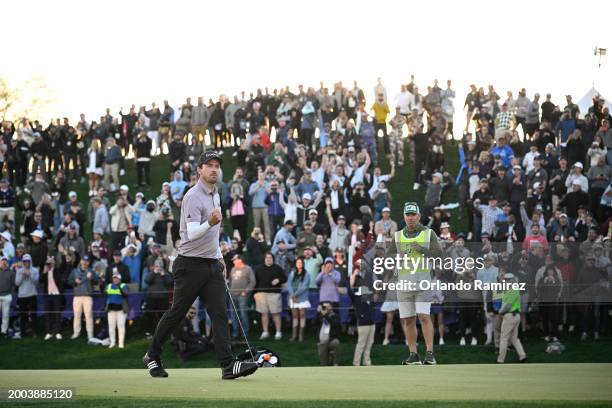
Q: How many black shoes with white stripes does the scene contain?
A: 2